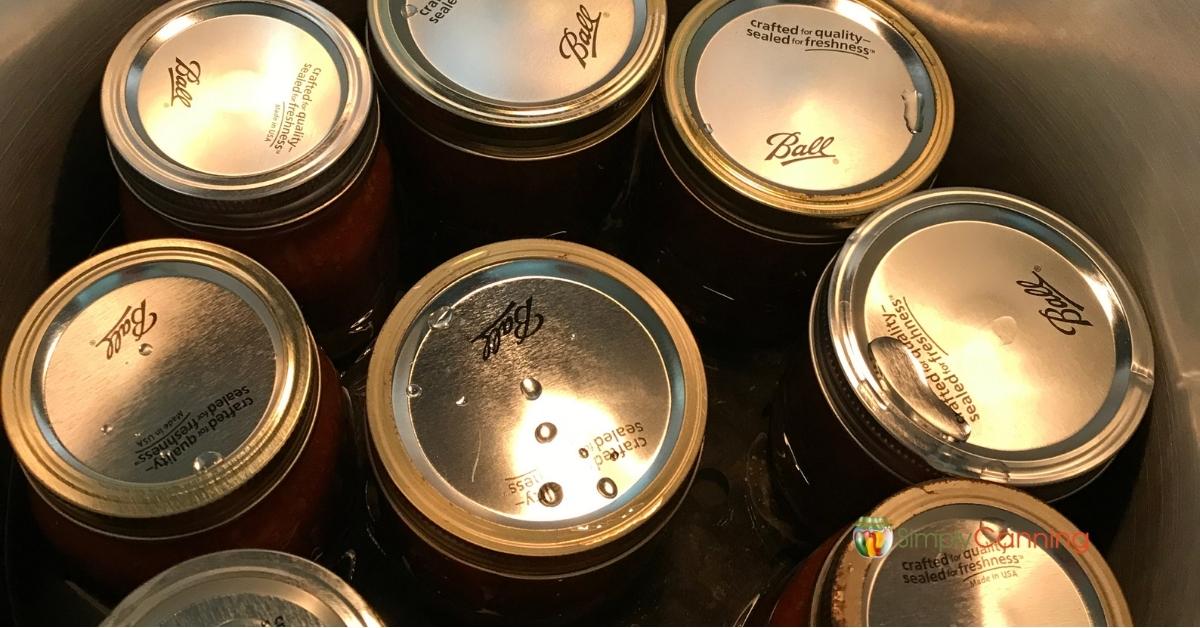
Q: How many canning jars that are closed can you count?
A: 8